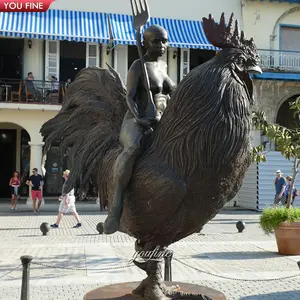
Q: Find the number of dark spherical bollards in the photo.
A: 3